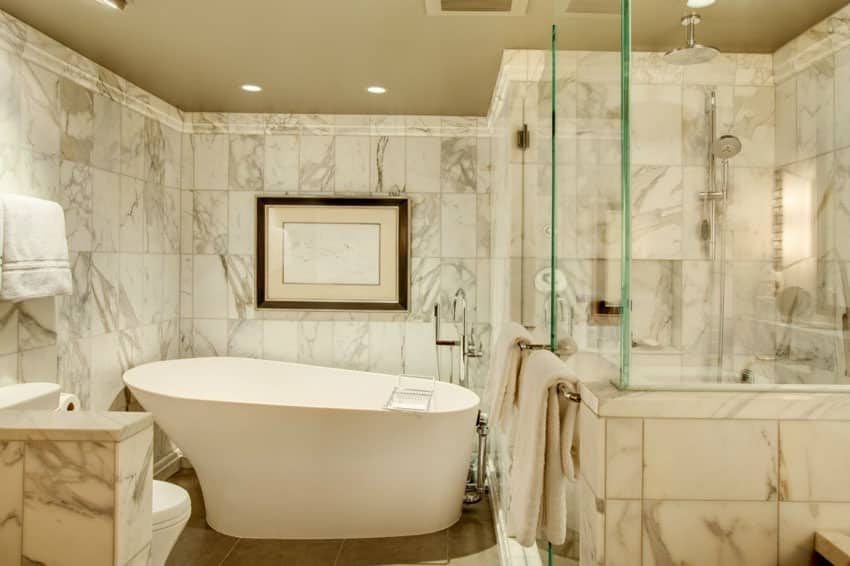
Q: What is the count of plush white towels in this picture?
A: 3